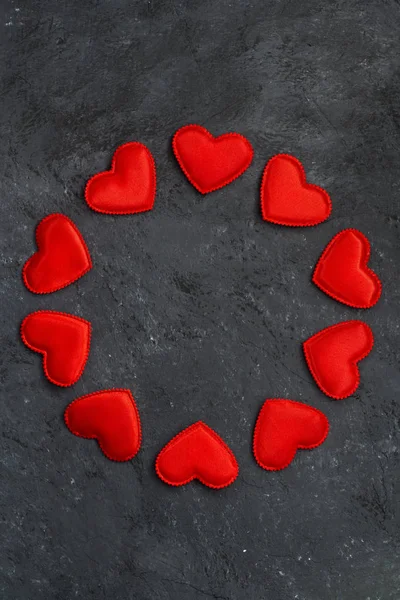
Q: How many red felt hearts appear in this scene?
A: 10